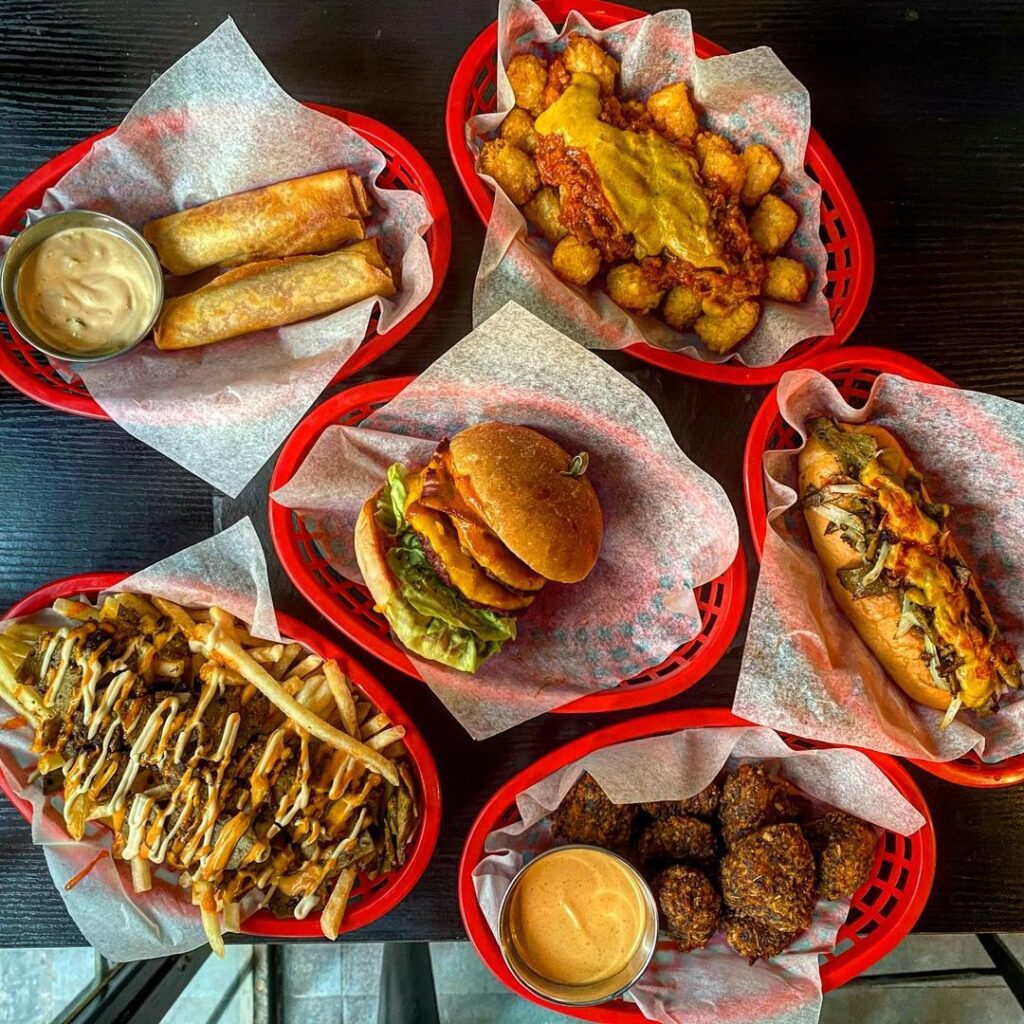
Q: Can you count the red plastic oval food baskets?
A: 6